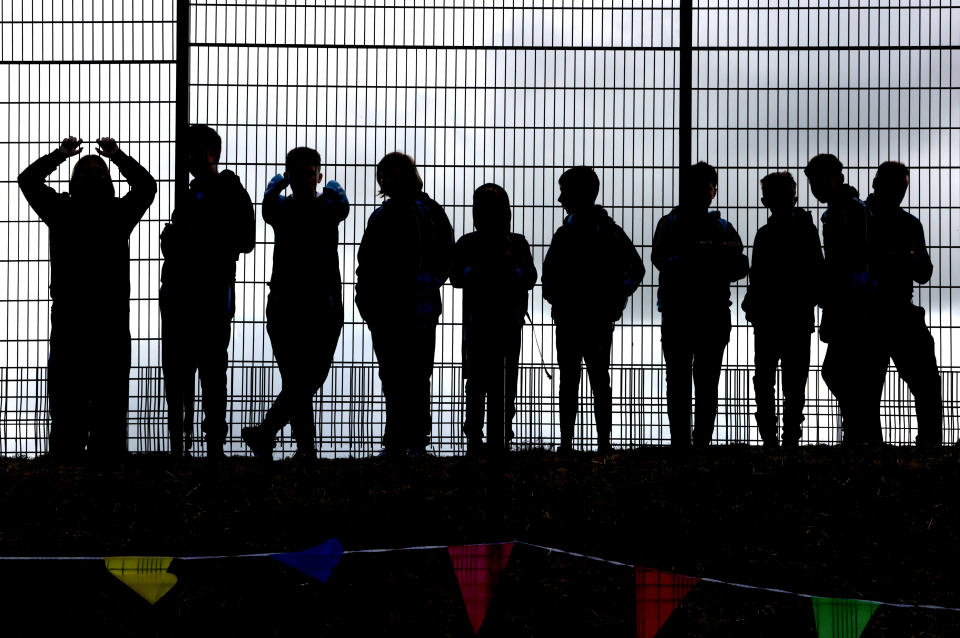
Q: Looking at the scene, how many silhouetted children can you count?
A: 10